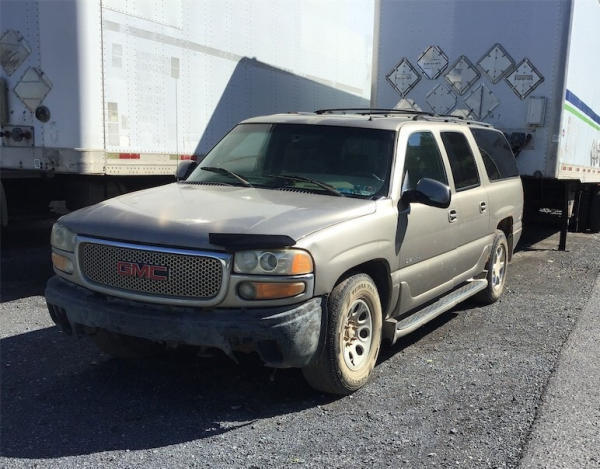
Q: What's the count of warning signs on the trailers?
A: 11